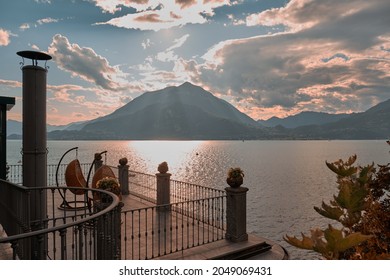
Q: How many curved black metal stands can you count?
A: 2